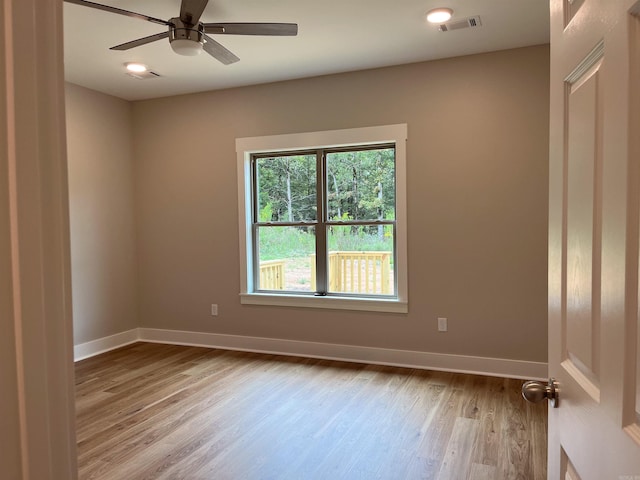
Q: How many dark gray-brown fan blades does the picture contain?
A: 5